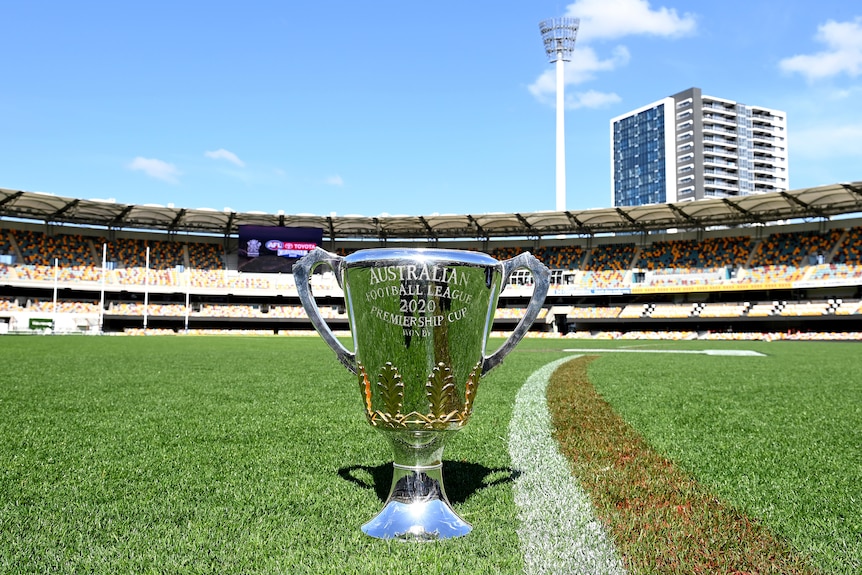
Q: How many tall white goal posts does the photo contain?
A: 4